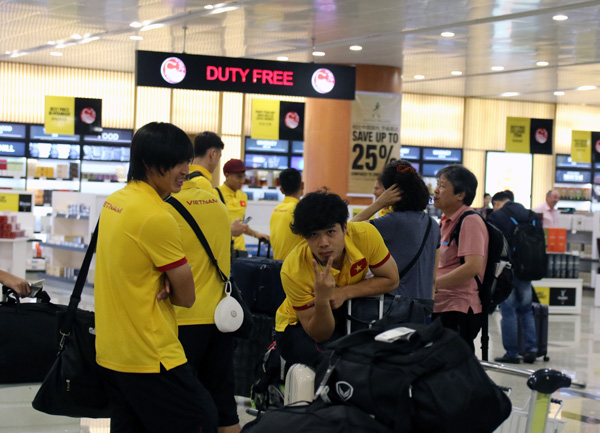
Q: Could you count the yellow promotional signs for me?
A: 4